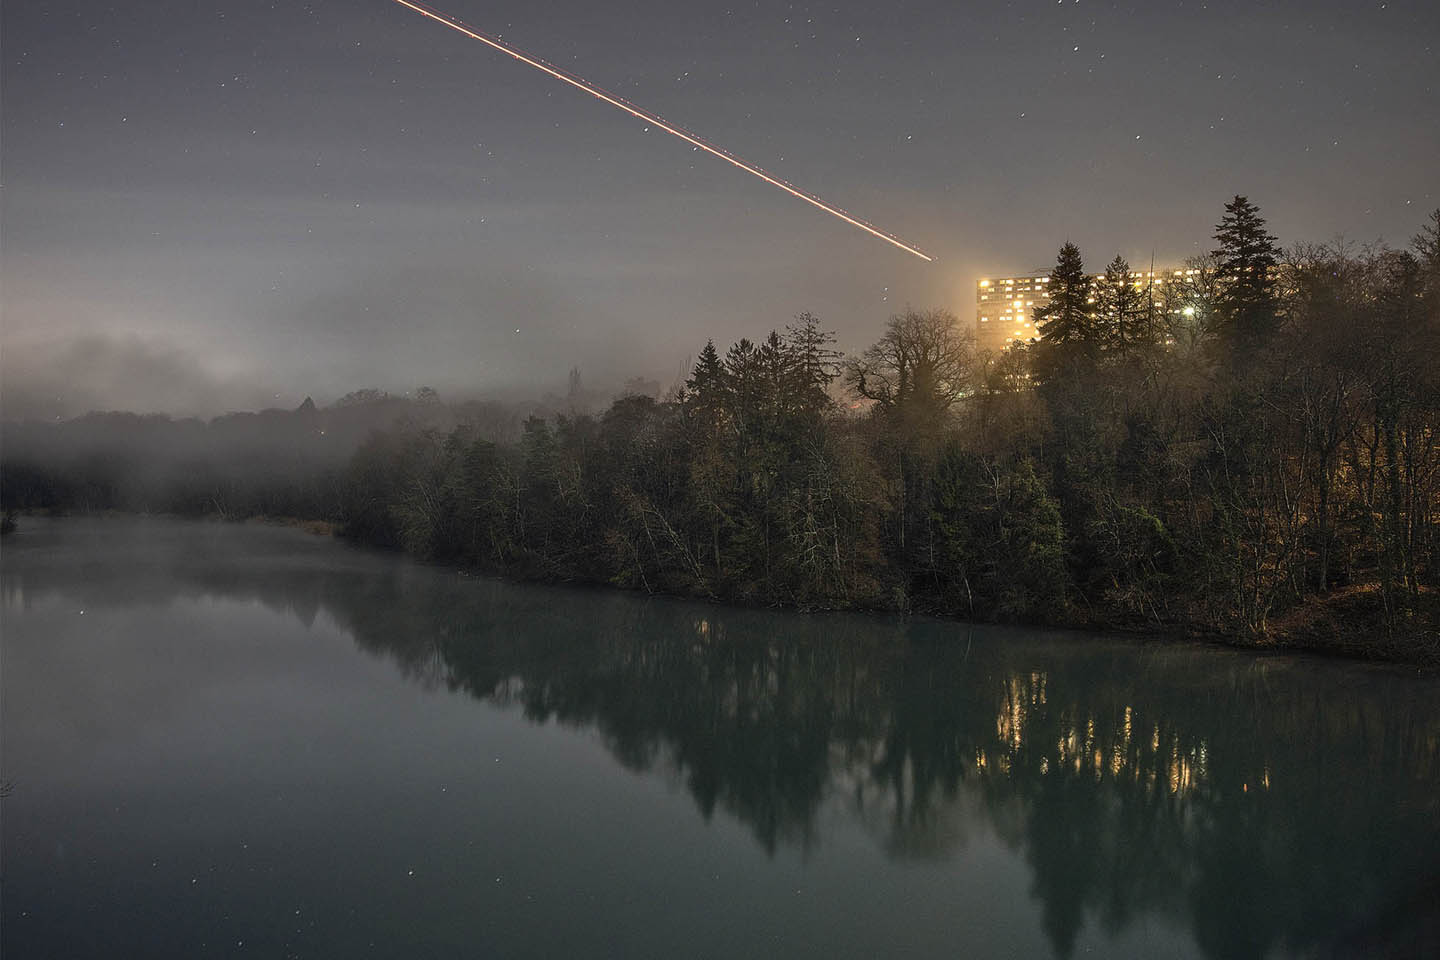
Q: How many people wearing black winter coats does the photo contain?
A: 0